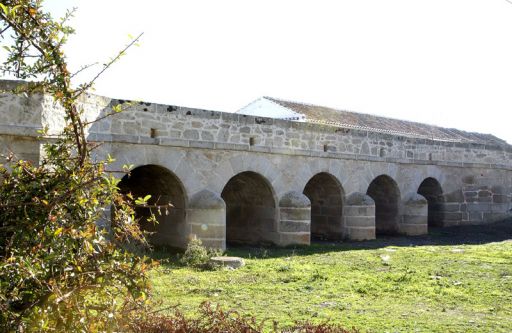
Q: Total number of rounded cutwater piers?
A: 4